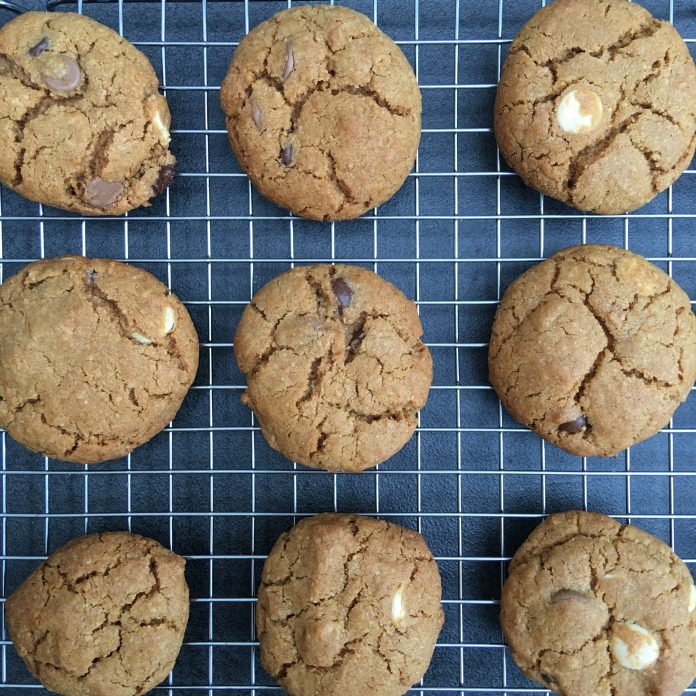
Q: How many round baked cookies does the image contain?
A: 9